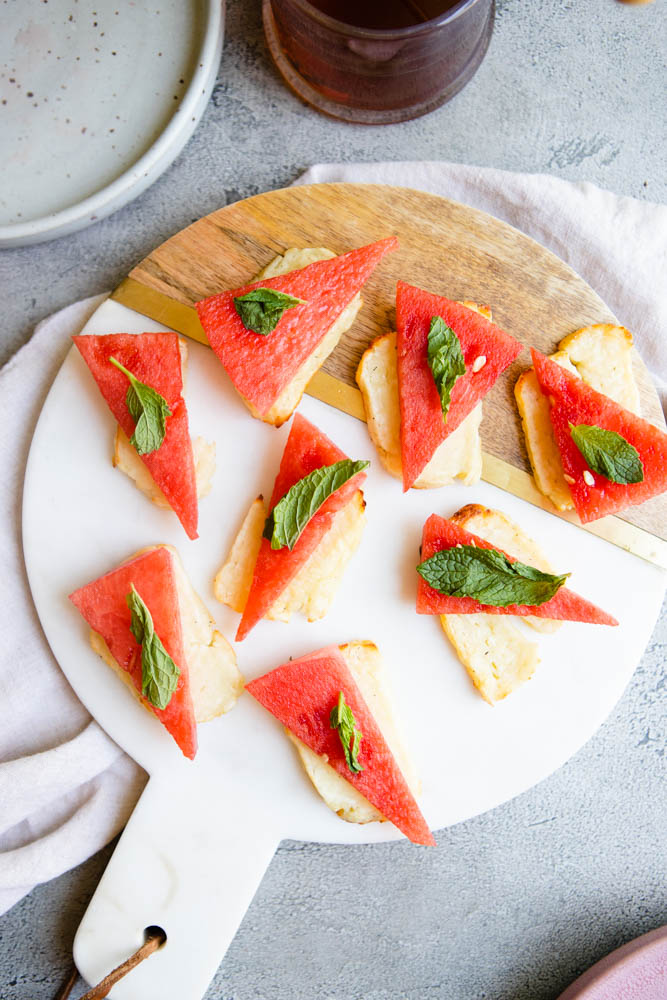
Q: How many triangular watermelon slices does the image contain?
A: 8